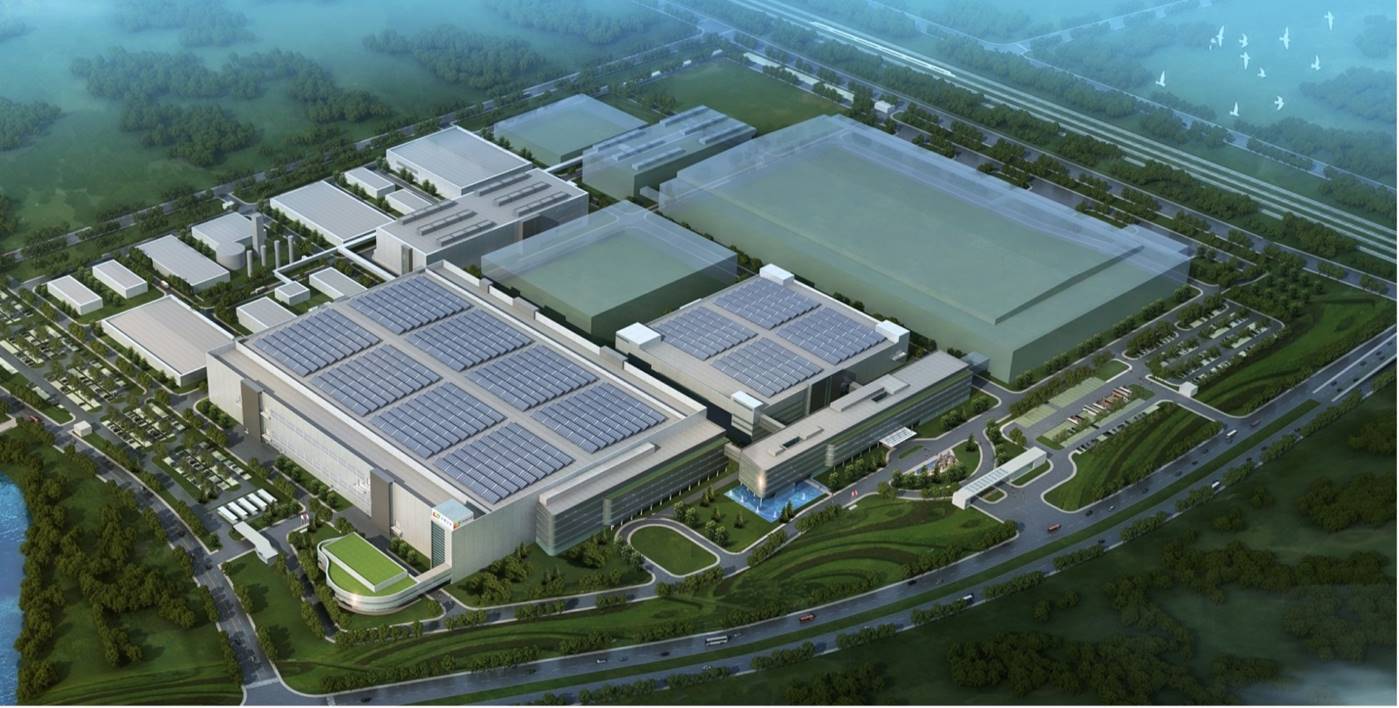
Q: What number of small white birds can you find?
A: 11